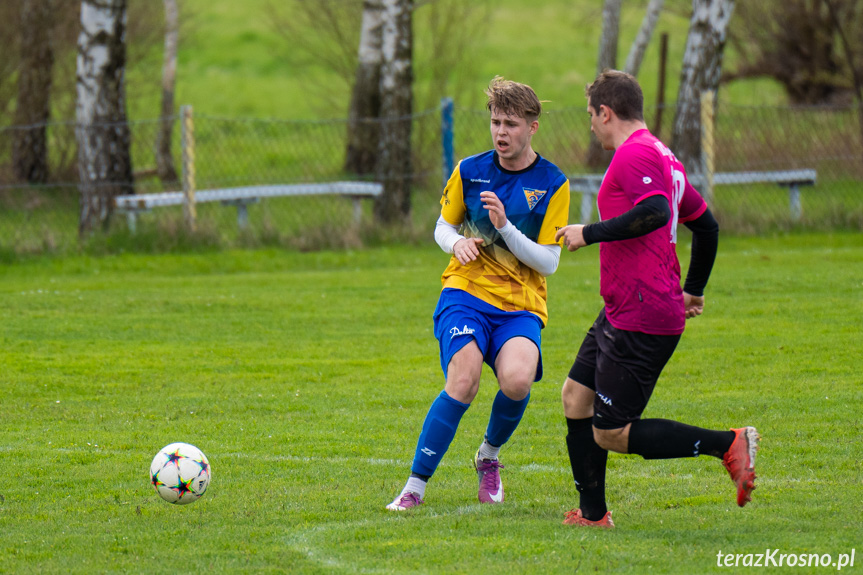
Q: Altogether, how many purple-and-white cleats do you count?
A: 2